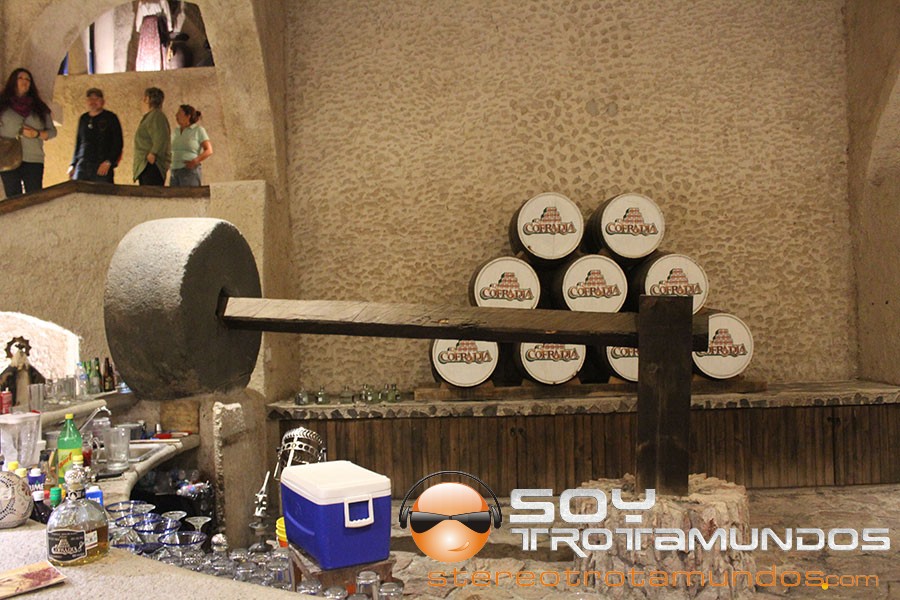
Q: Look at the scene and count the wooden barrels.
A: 9